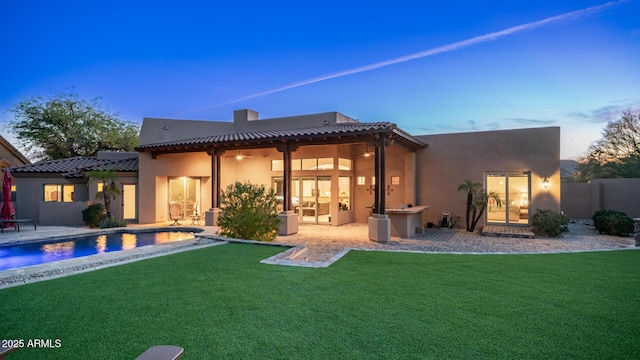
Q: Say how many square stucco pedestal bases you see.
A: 3